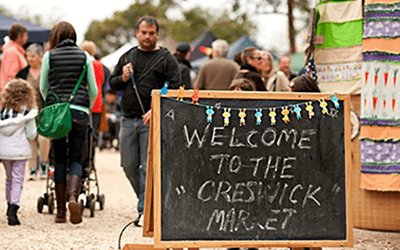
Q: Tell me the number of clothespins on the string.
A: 13